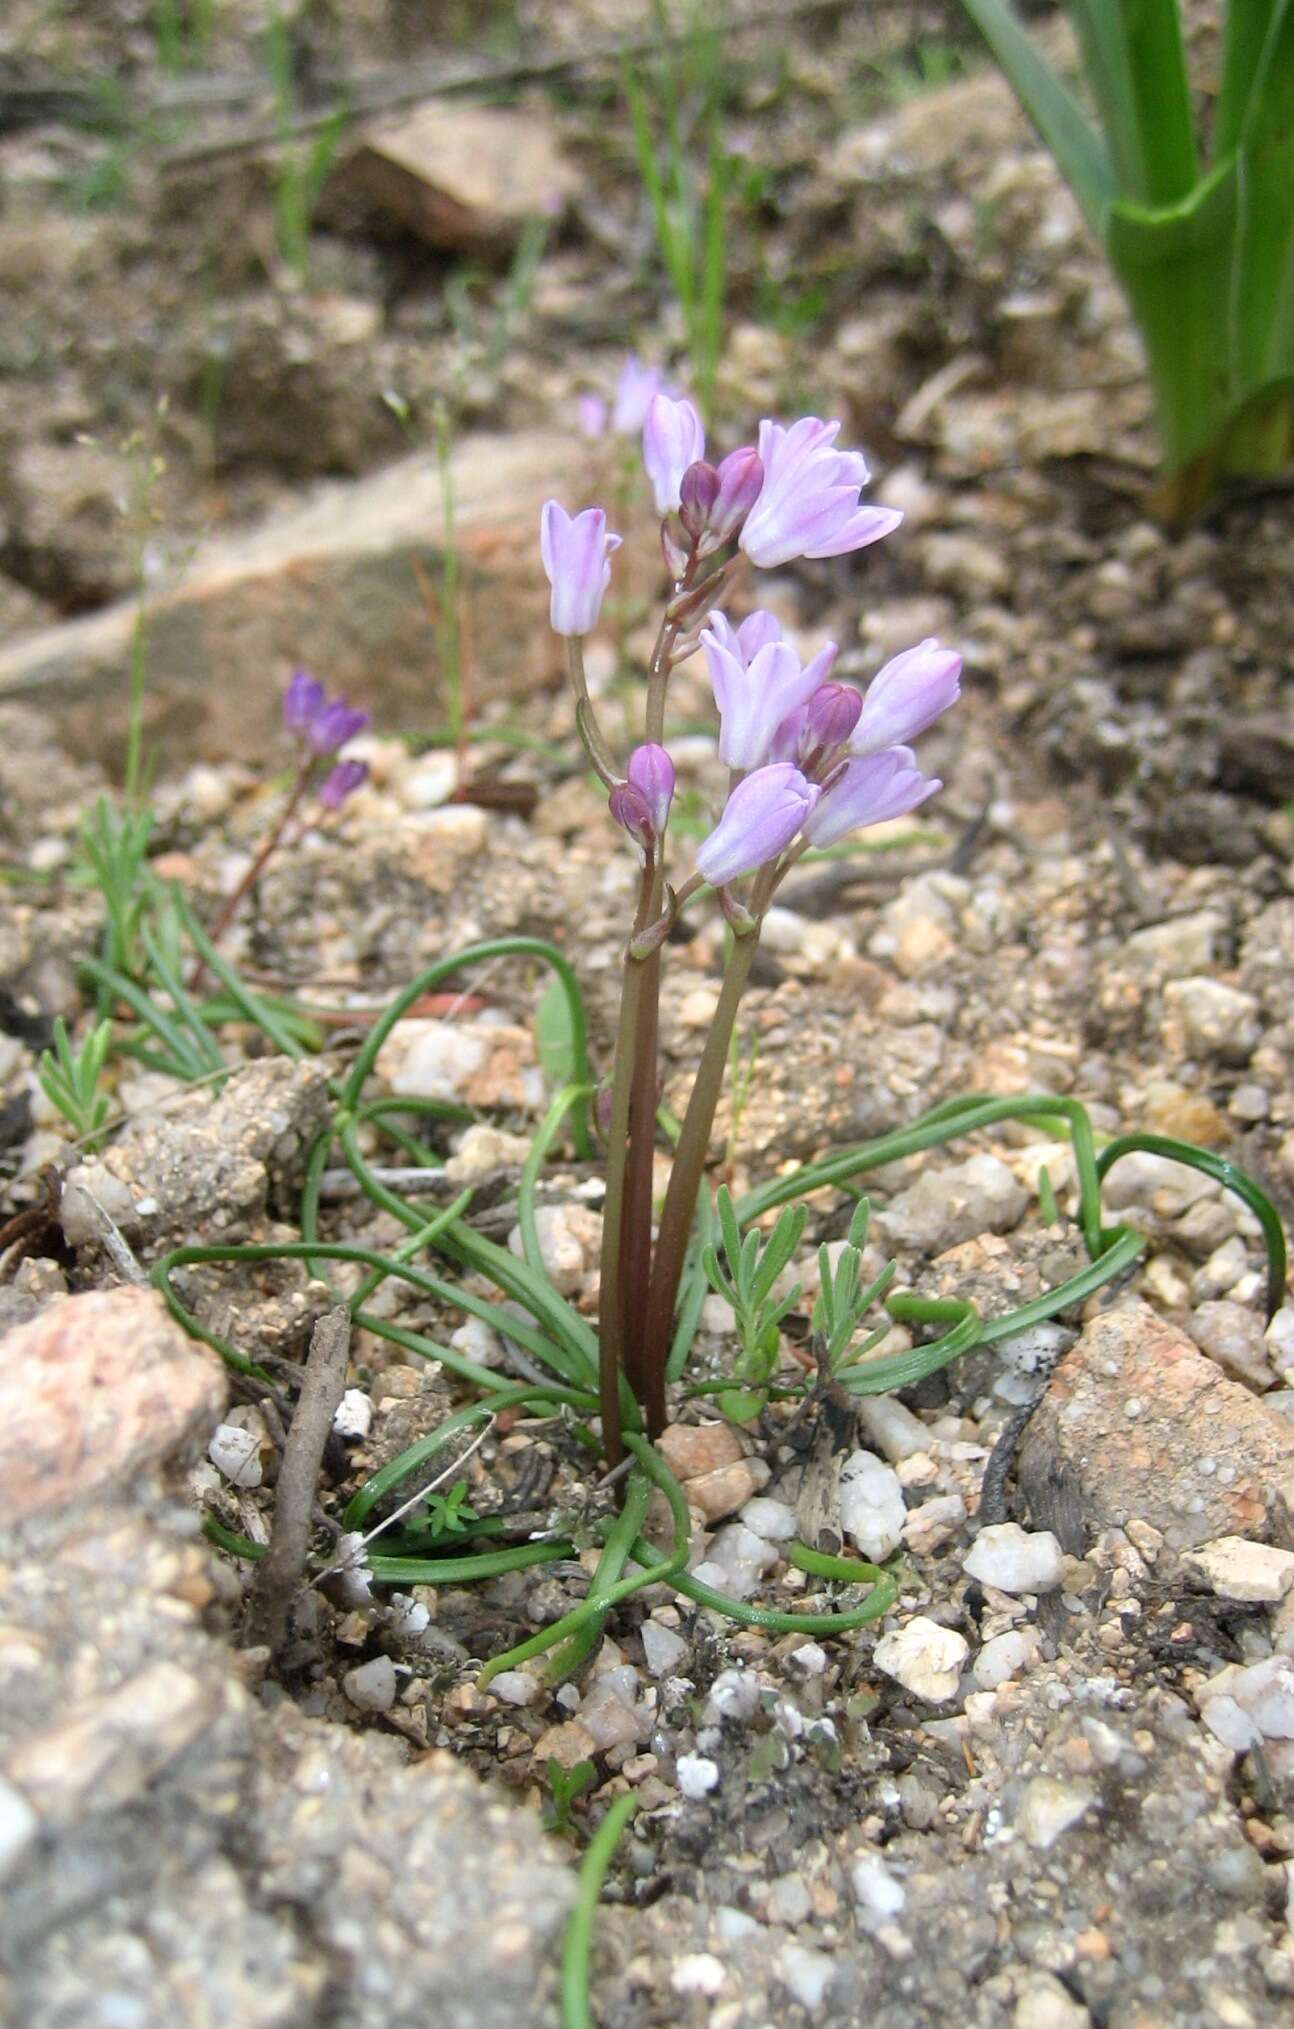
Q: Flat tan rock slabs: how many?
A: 2